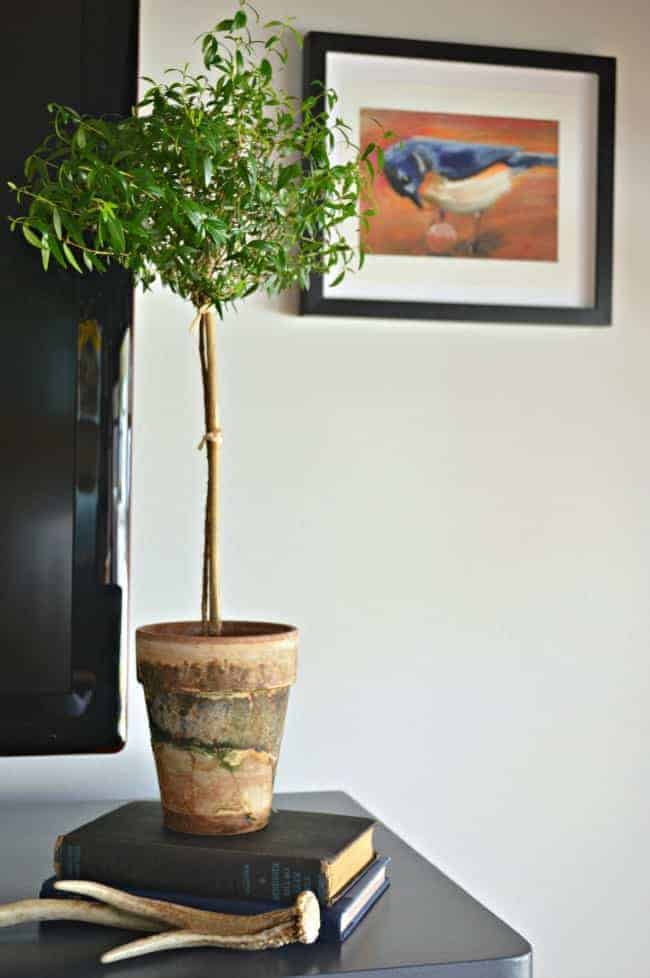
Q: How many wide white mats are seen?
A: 1